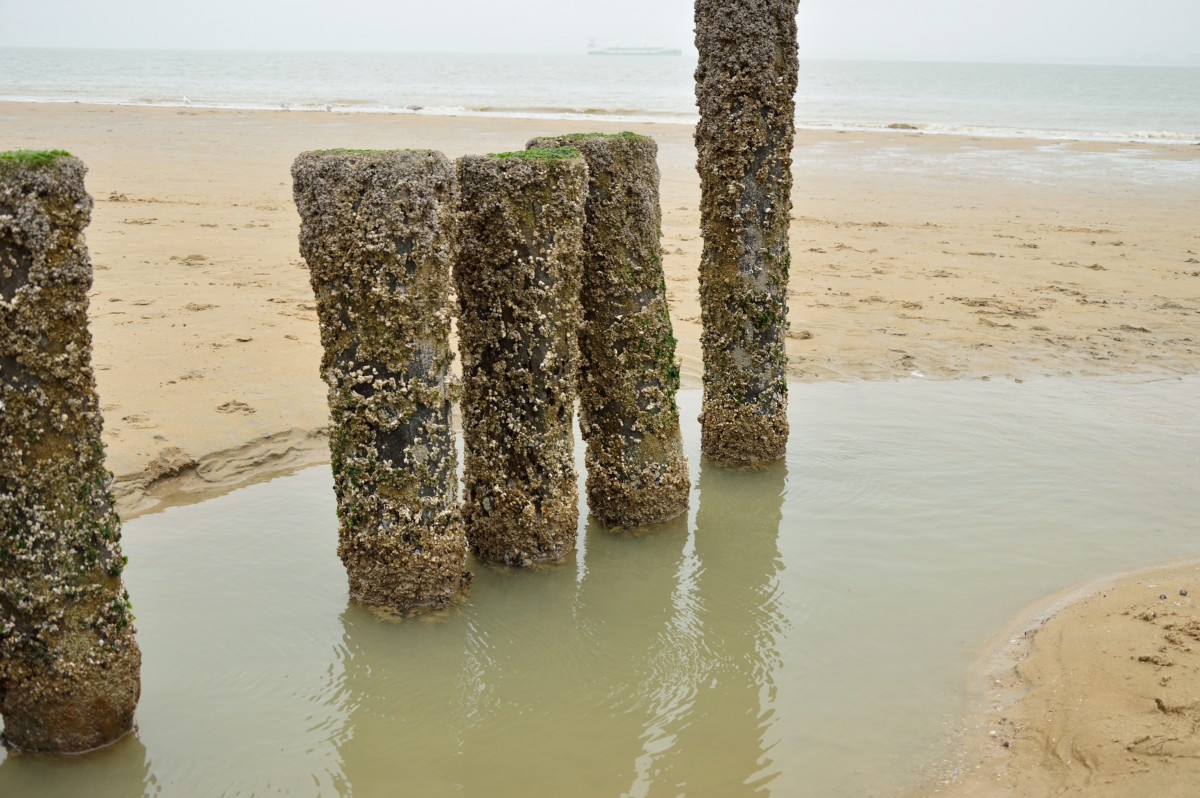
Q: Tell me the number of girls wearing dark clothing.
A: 0